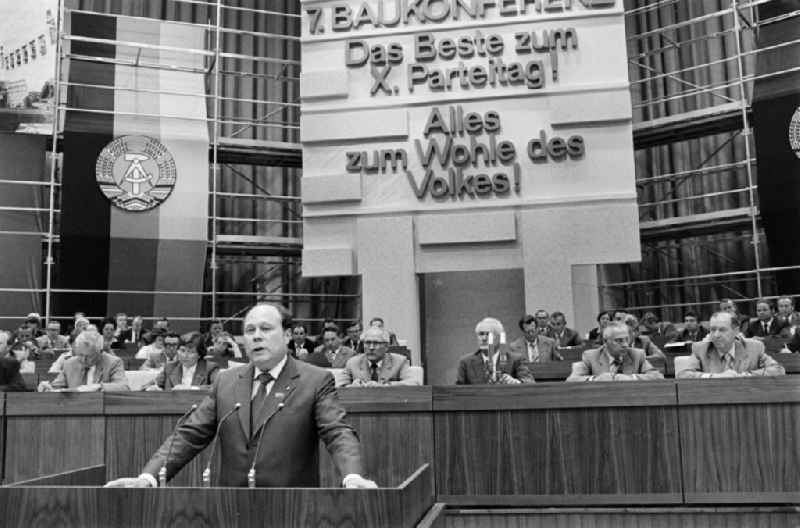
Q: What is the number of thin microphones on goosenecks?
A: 3